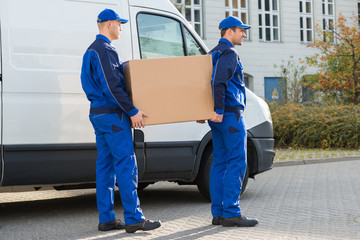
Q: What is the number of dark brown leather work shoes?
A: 4